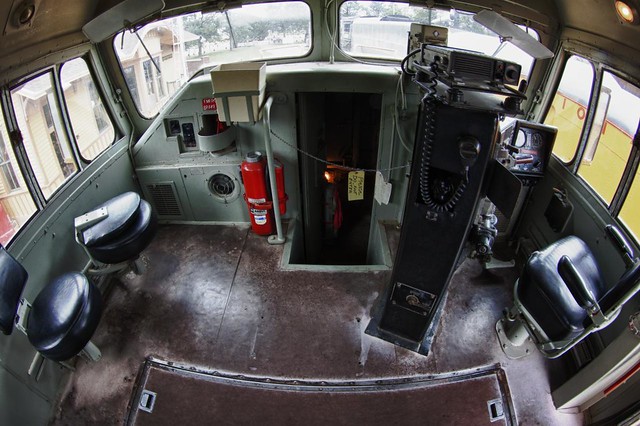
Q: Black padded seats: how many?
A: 3